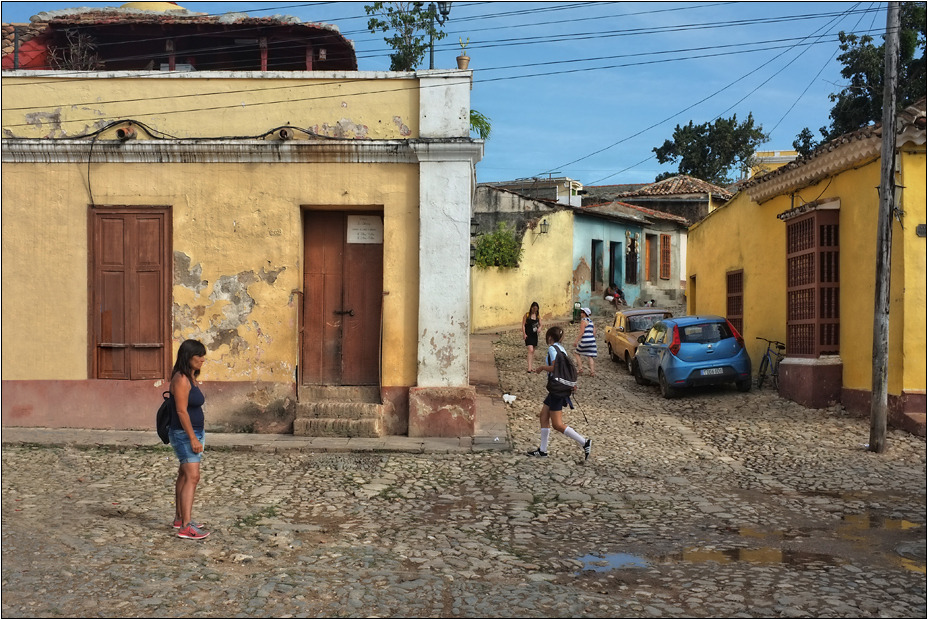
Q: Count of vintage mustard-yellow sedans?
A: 1